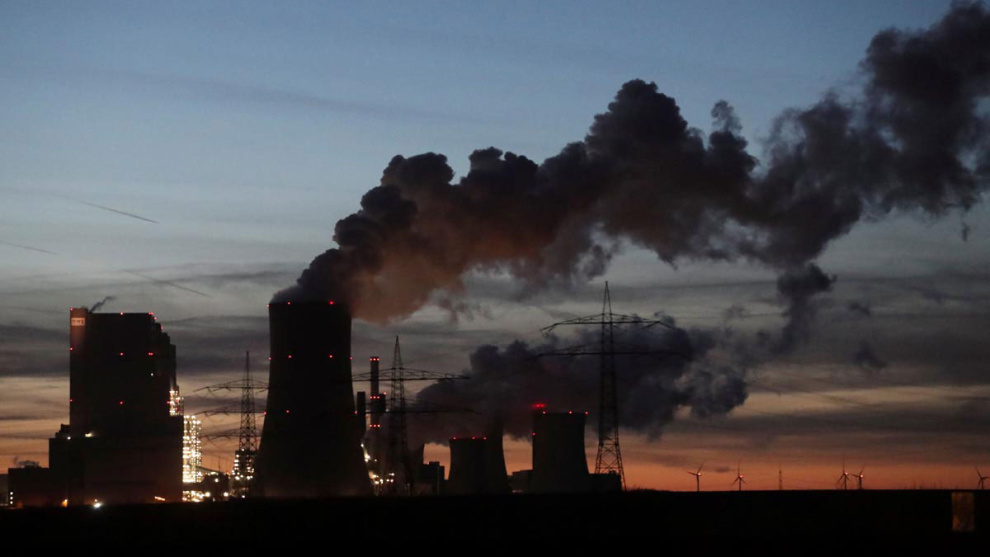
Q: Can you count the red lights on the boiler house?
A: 11